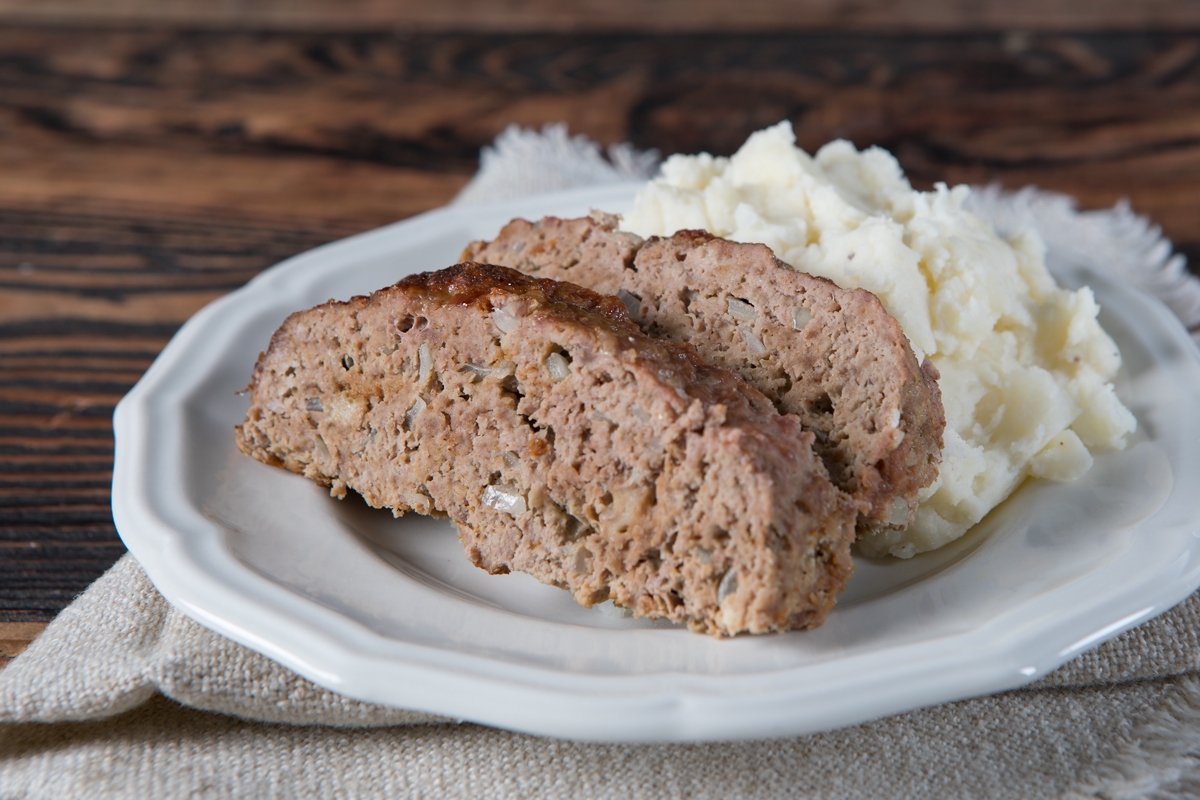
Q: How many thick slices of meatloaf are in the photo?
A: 2